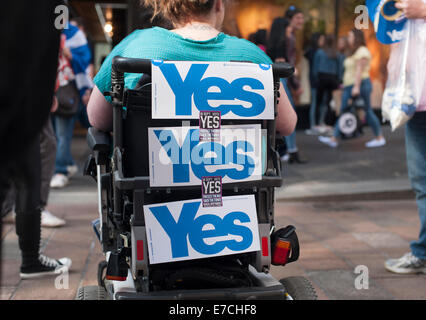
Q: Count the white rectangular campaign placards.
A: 3